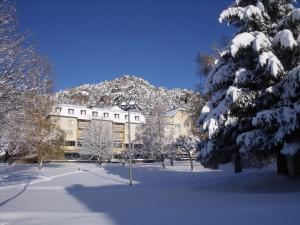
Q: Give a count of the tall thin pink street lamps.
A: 0